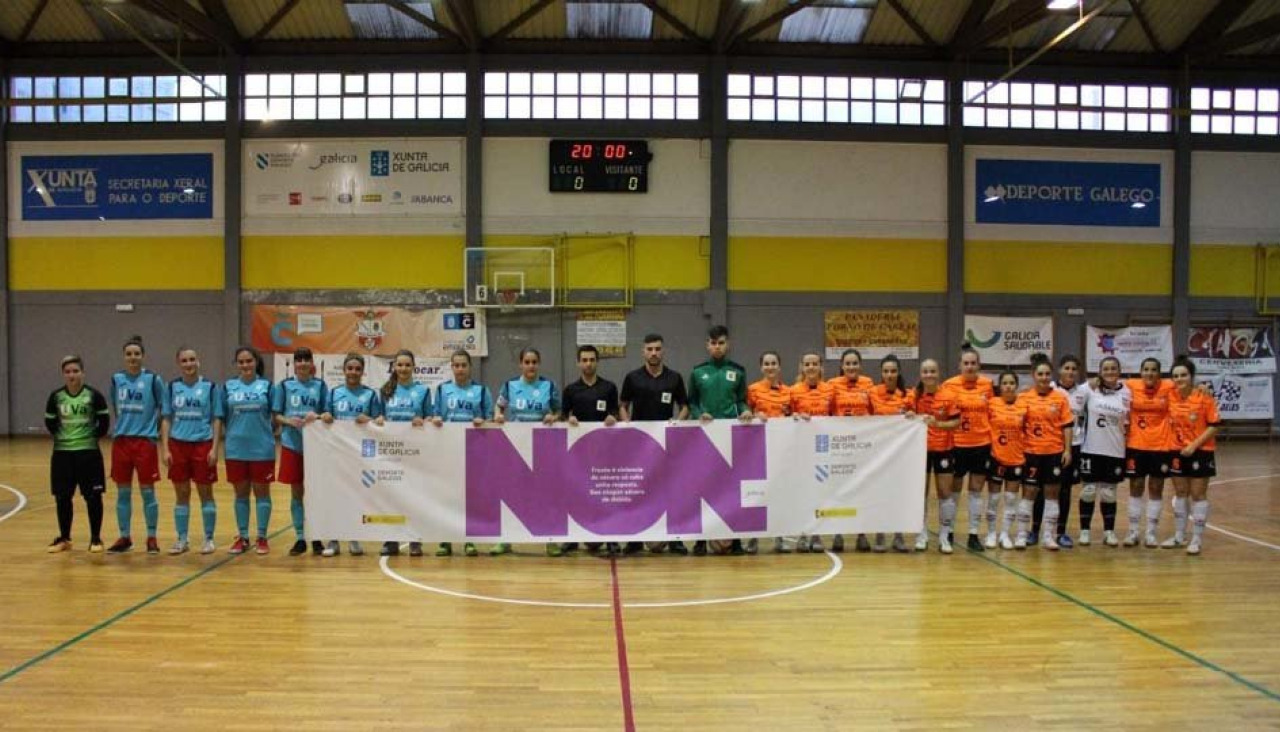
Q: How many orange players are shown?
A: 10